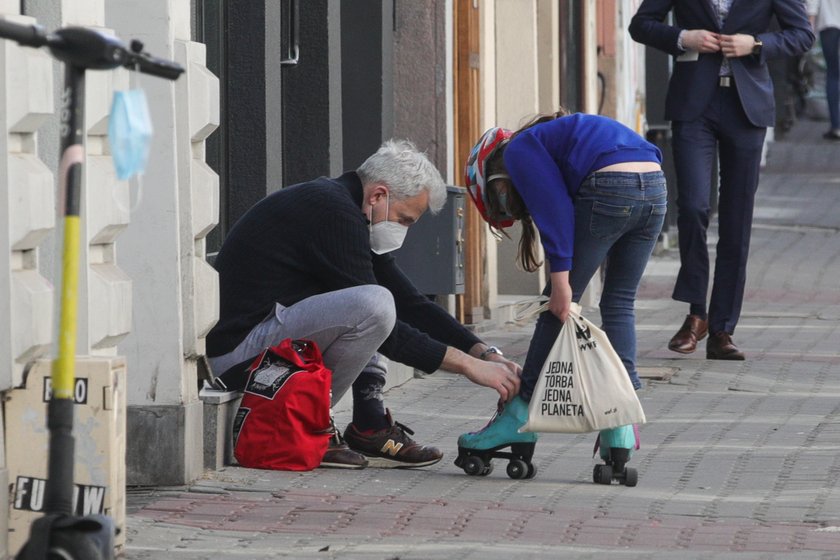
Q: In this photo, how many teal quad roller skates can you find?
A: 2